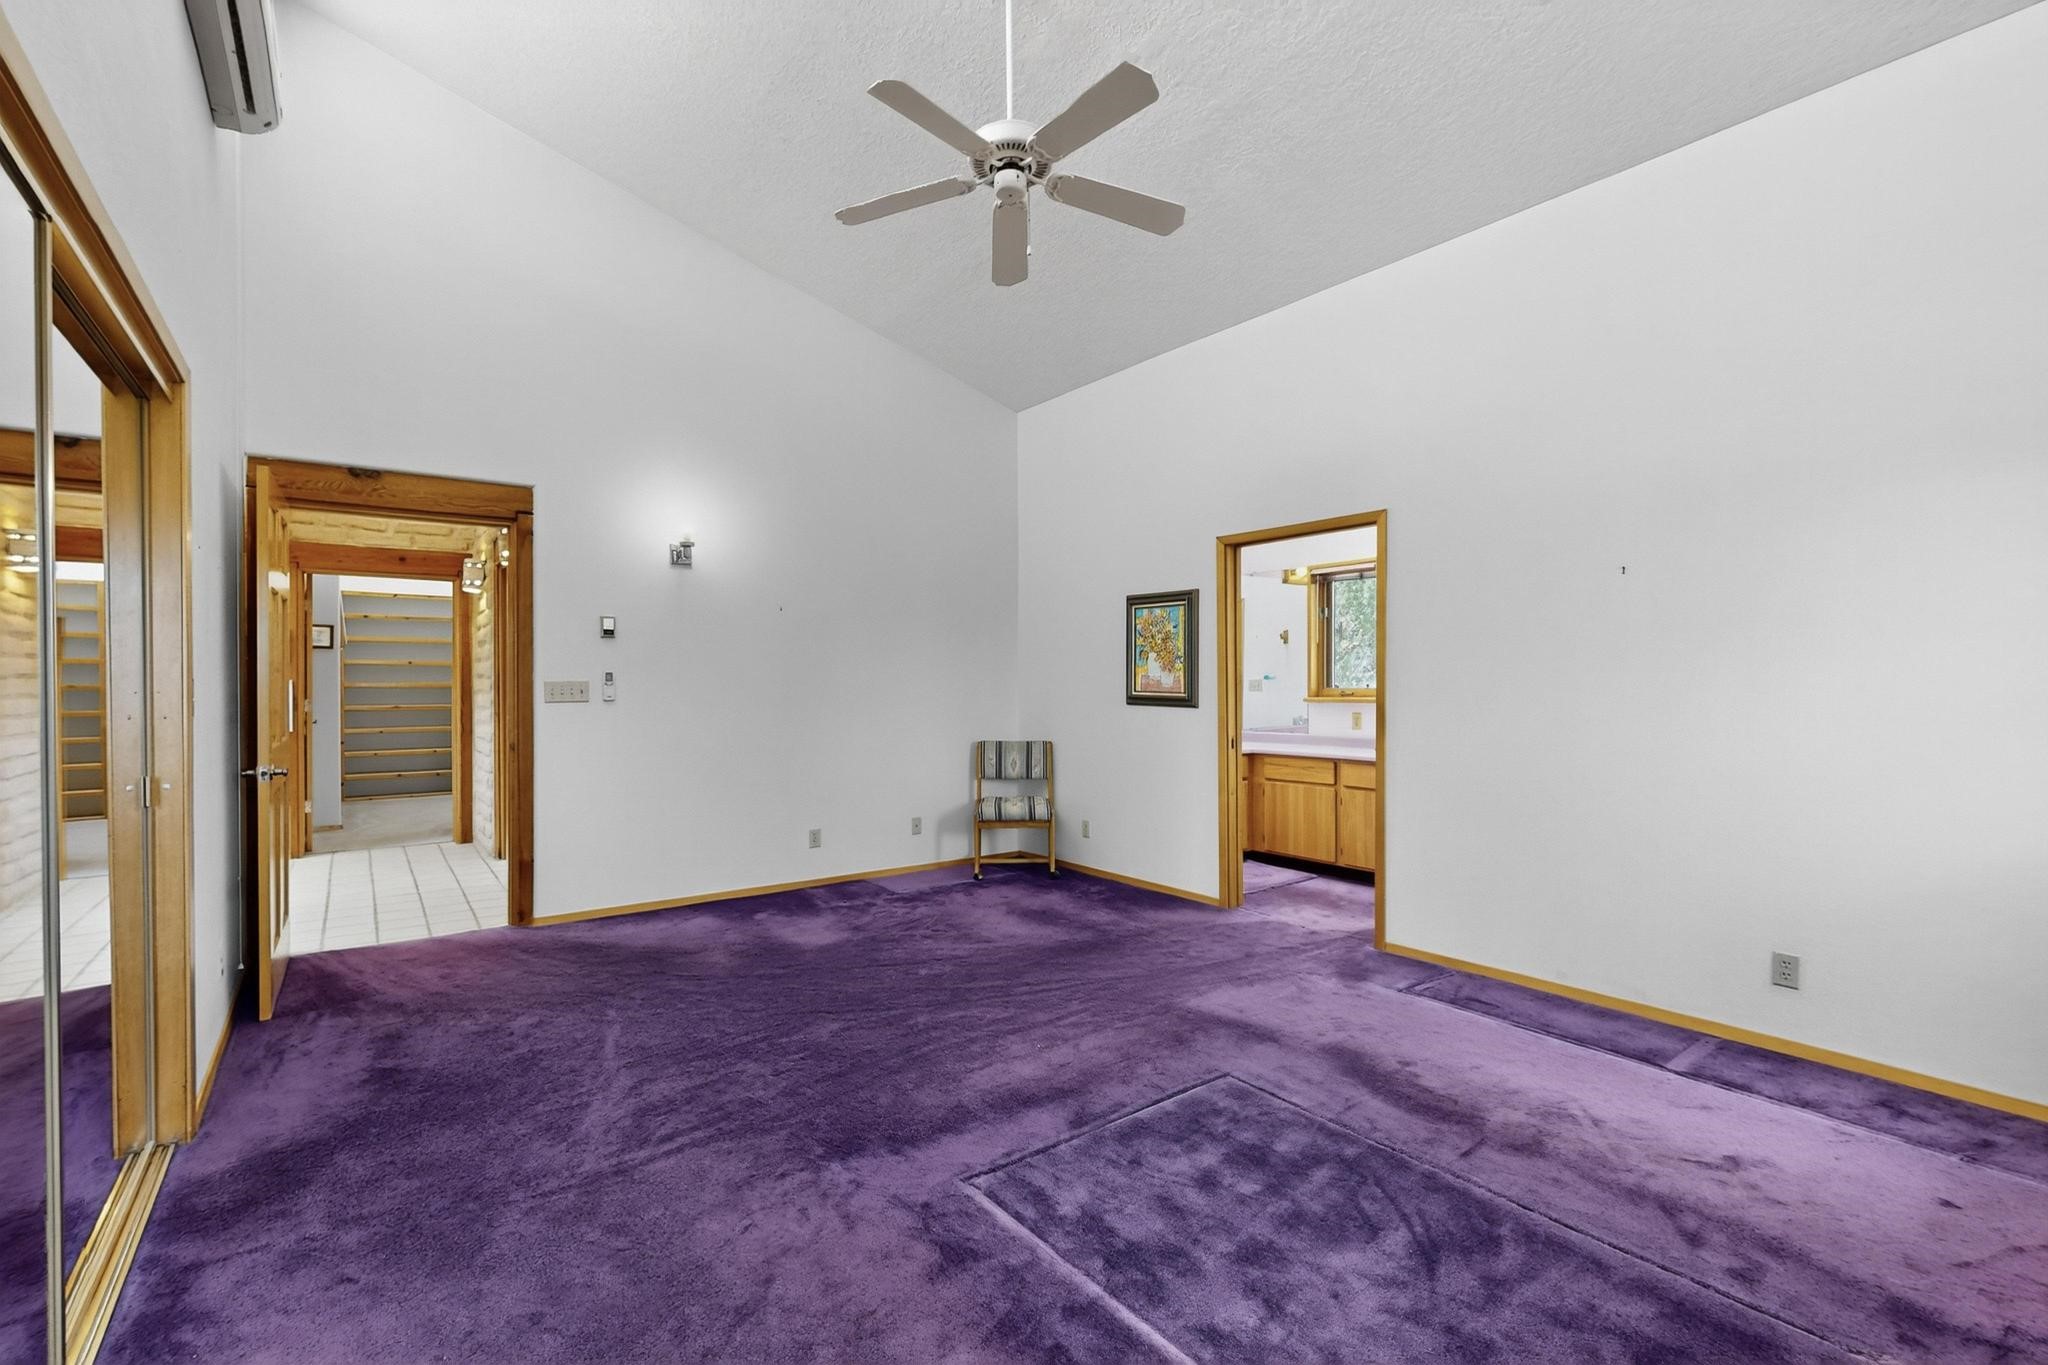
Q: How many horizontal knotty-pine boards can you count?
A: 10